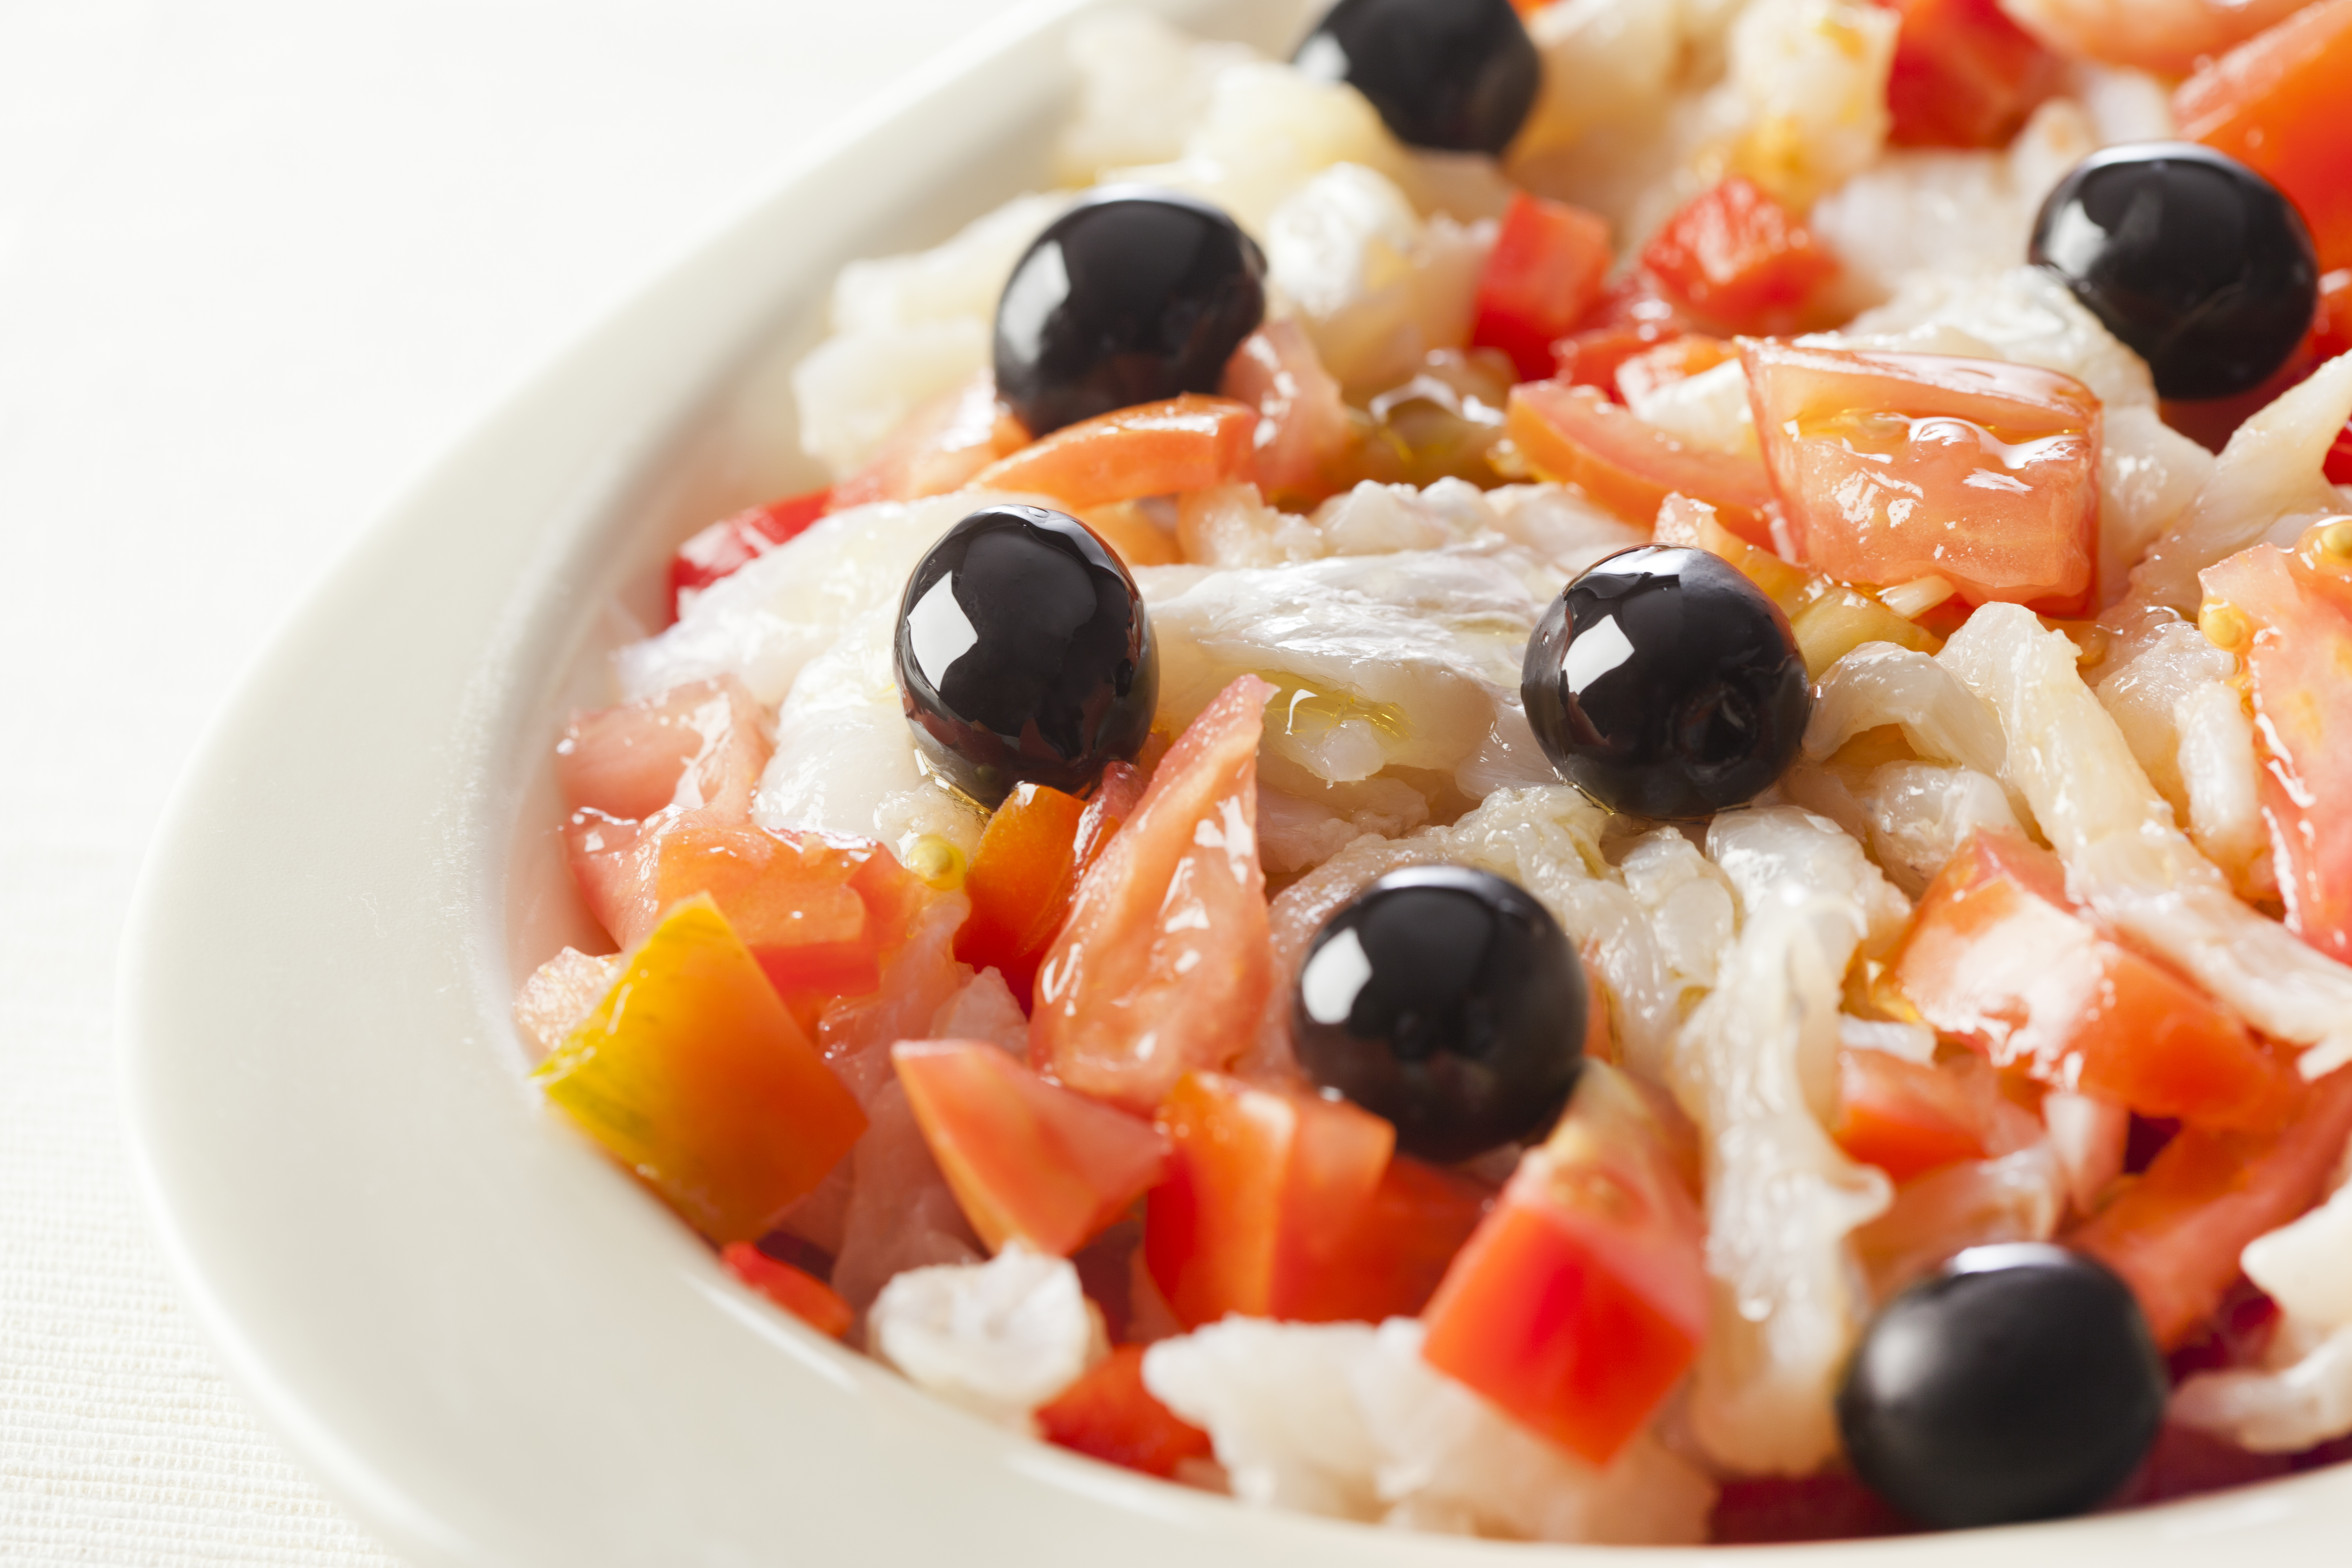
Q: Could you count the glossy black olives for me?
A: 7